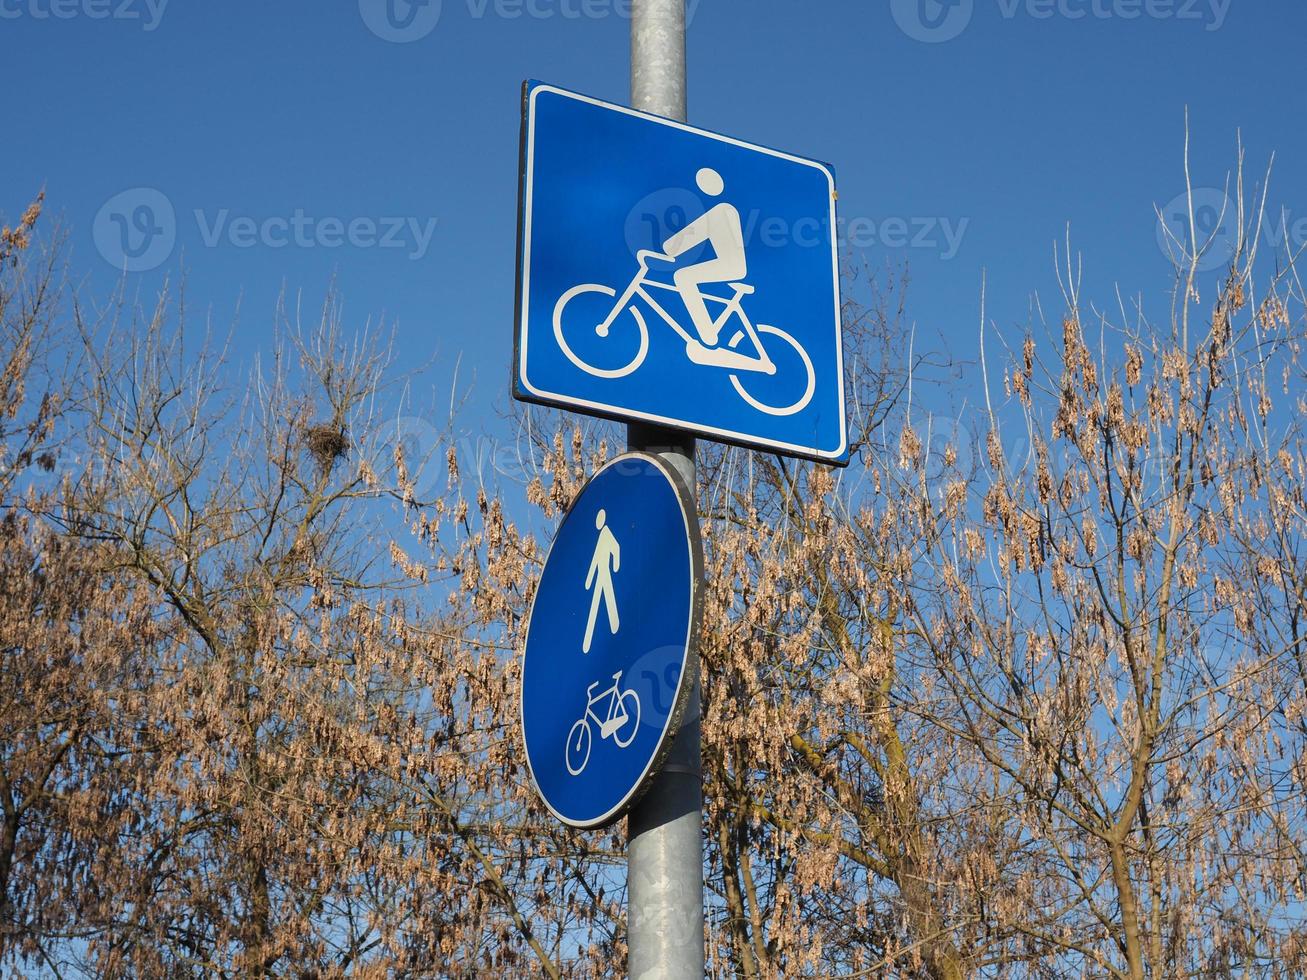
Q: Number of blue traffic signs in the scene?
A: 2